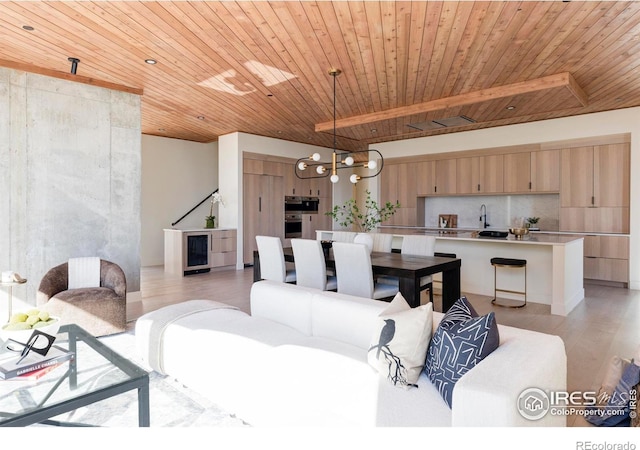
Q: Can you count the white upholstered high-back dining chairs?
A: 6